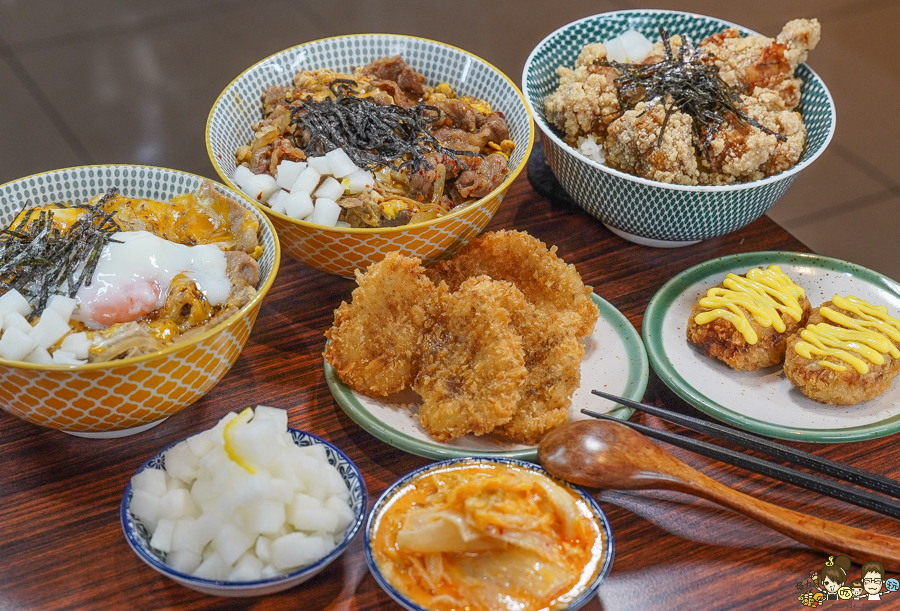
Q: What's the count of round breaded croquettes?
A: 2